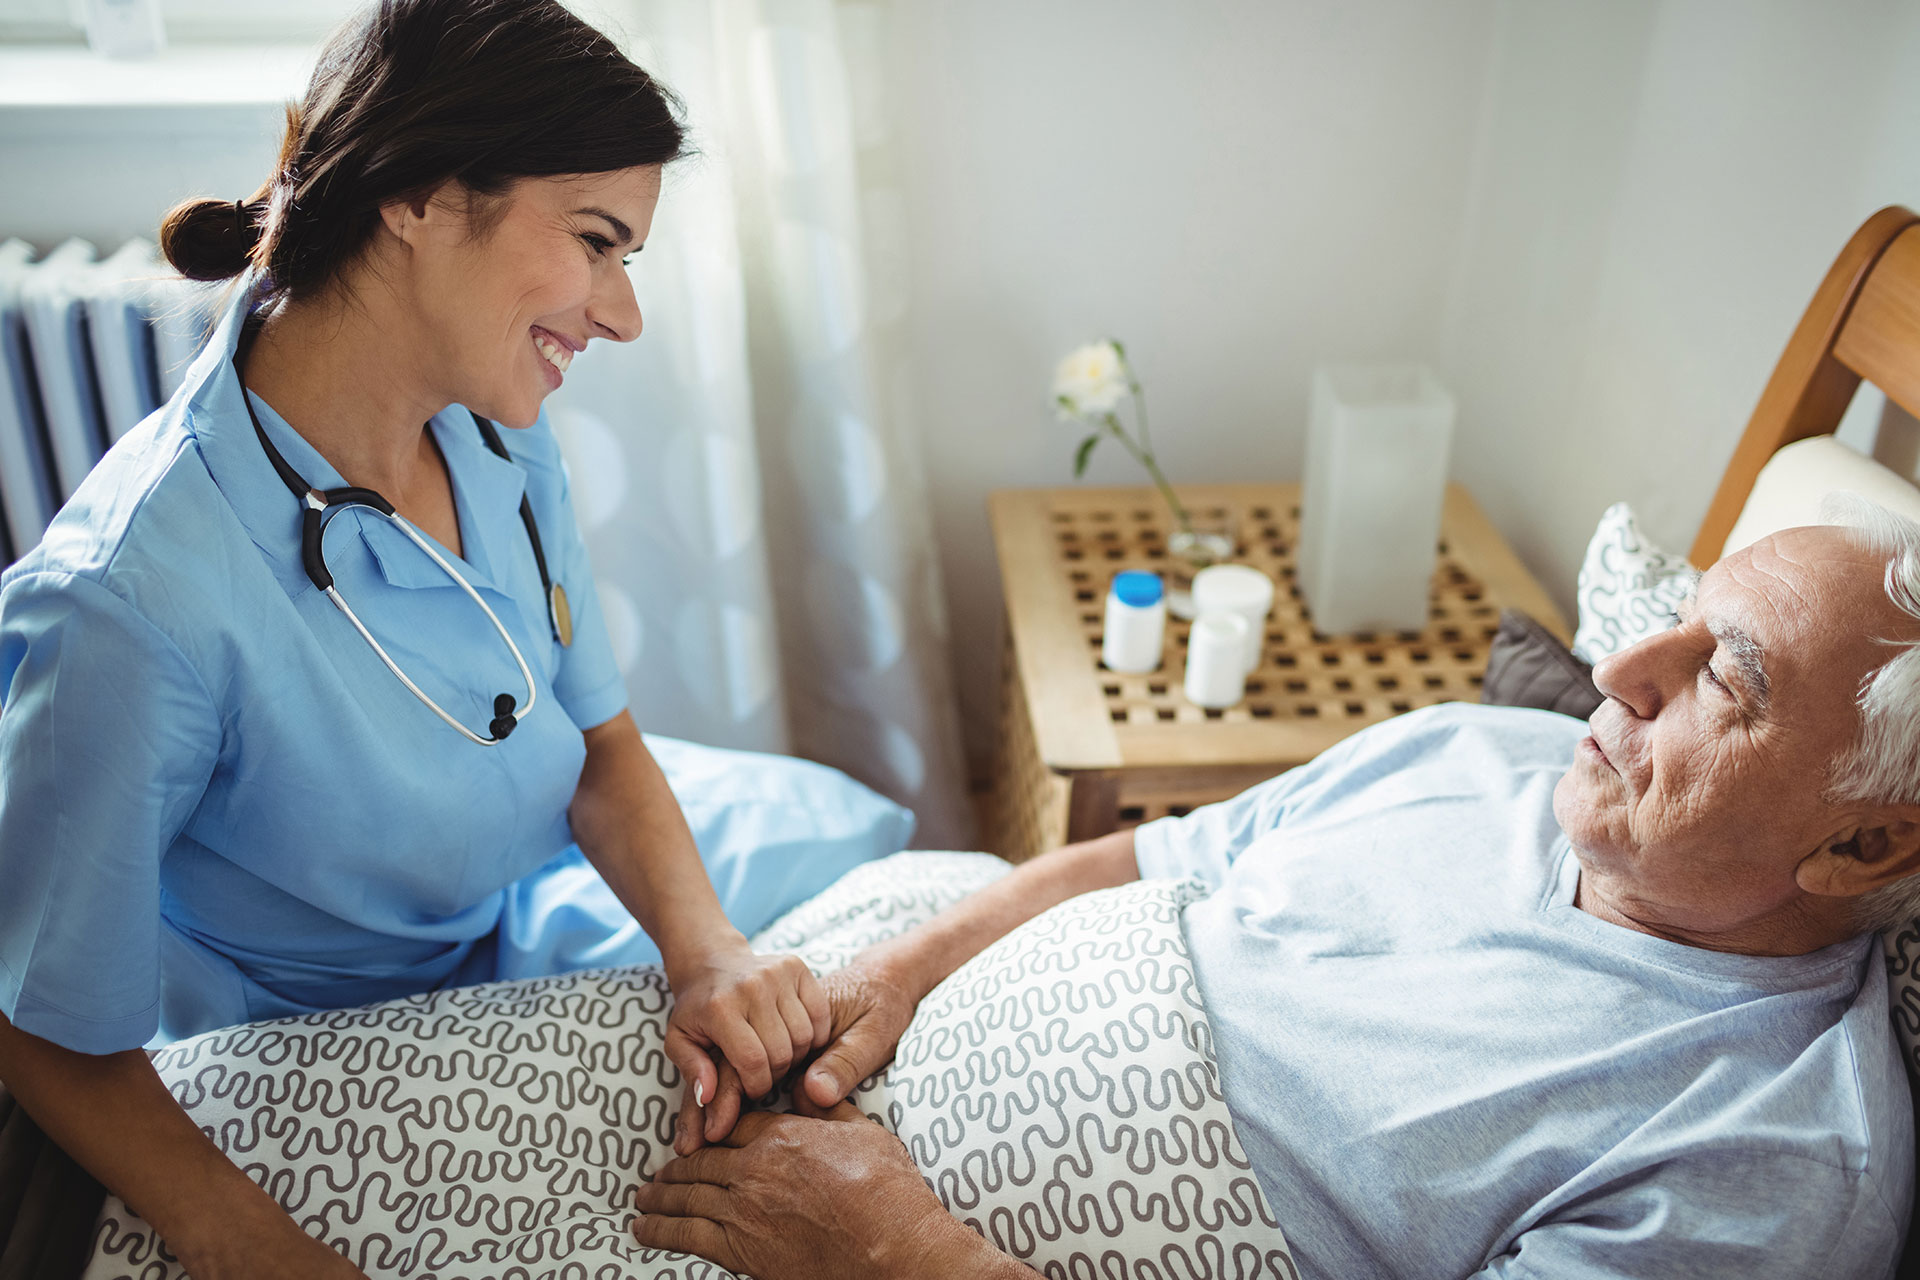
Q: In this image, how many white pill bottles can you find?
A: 3